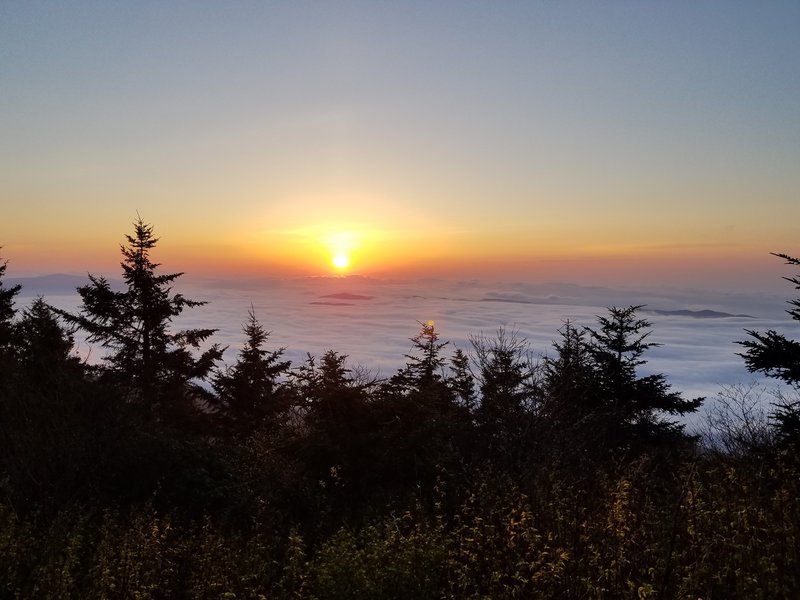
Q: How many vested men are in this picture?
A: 0